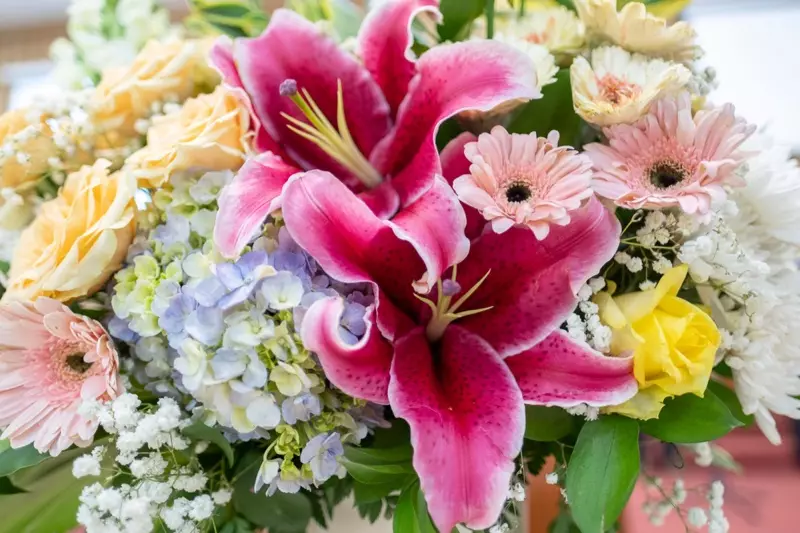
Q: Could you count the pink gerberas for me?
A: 3